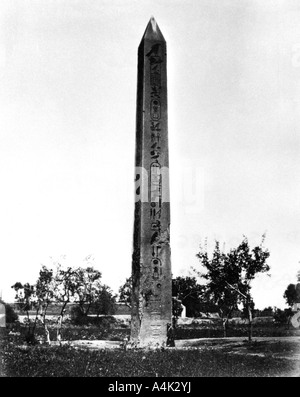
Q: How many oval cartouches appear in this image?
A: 3